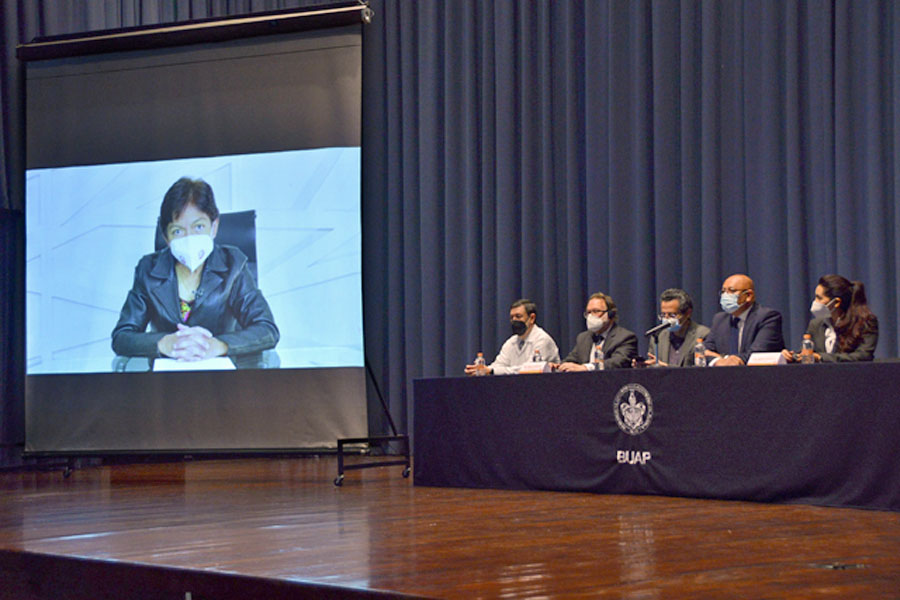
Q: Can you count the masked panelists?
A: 5